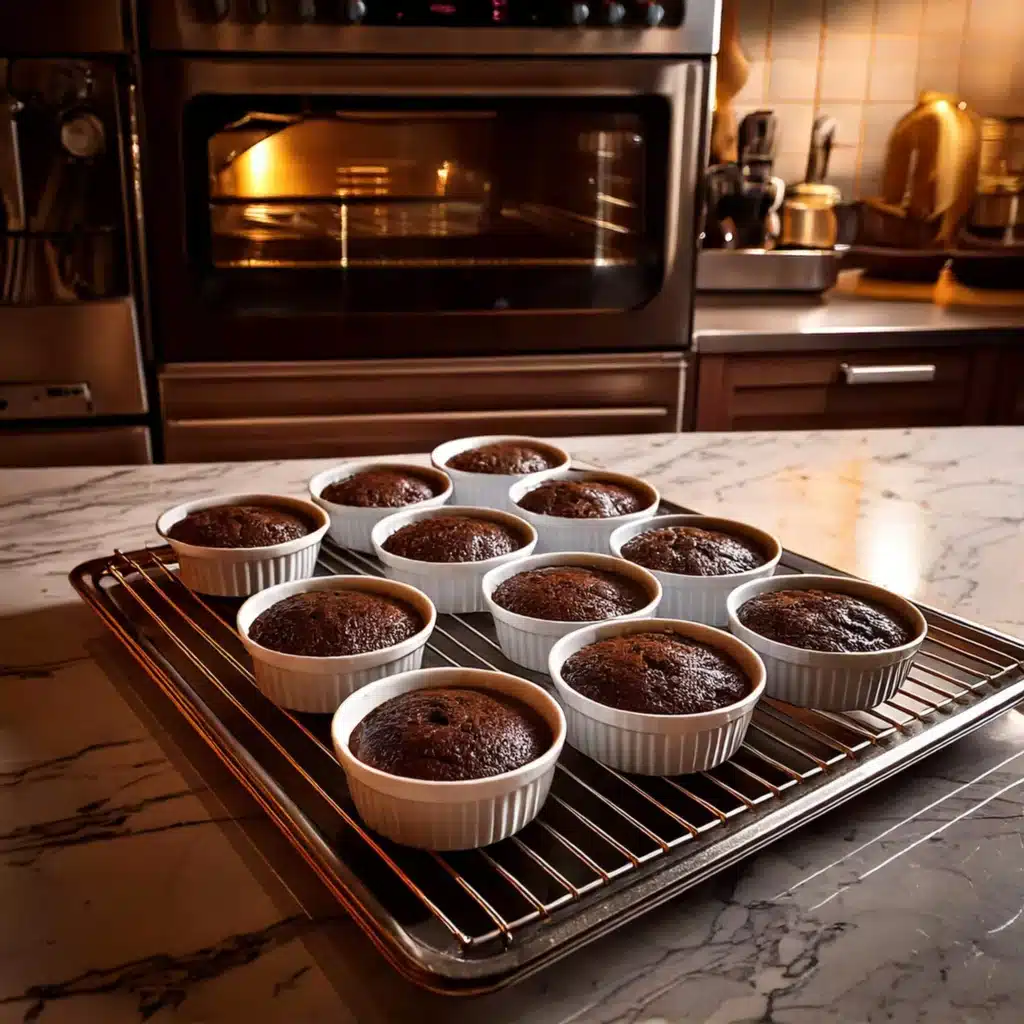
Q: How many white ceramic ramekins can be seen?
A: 11